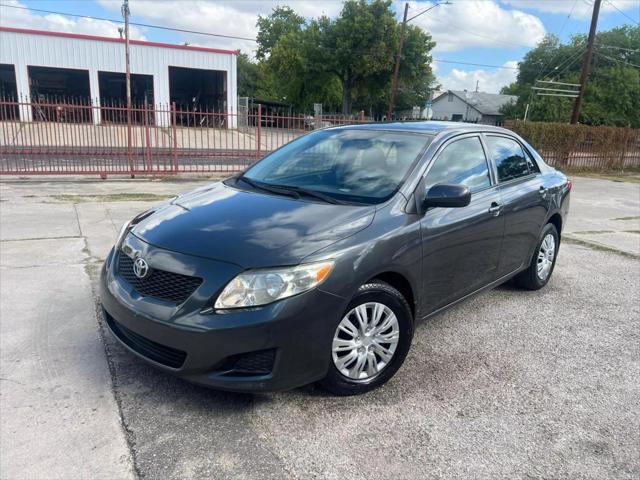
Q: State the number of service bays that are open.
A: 4